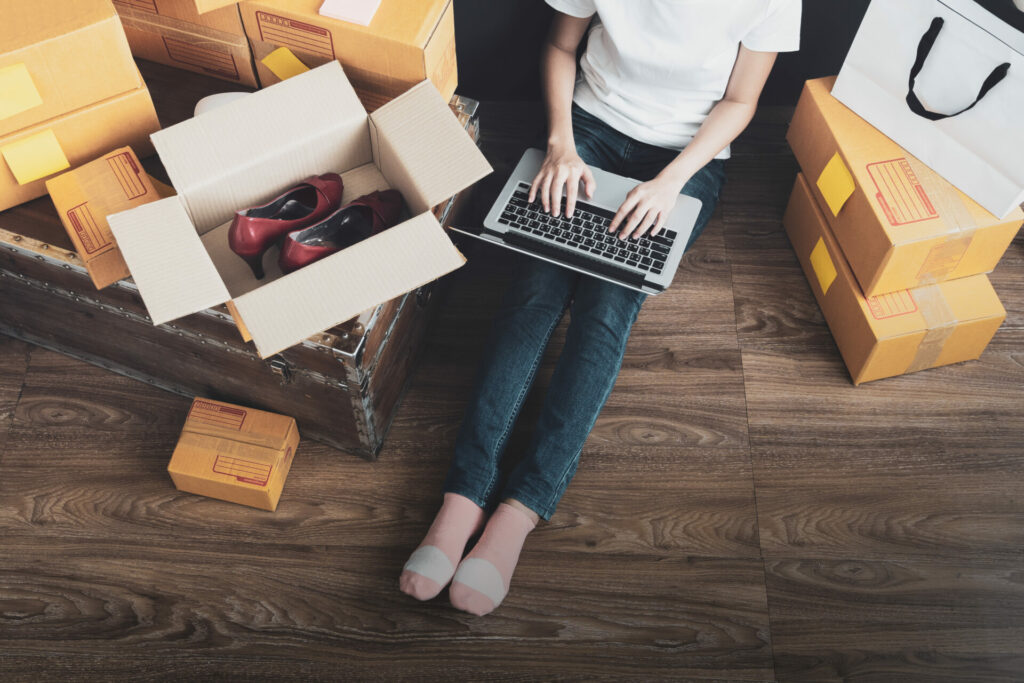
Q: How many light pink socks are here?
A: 2